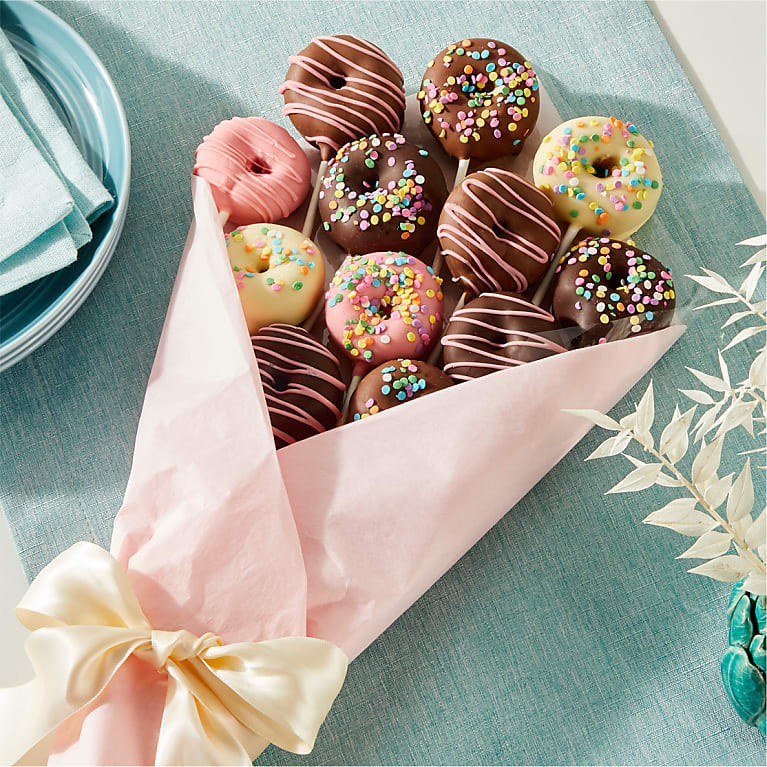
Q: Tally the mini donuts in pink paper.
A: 12